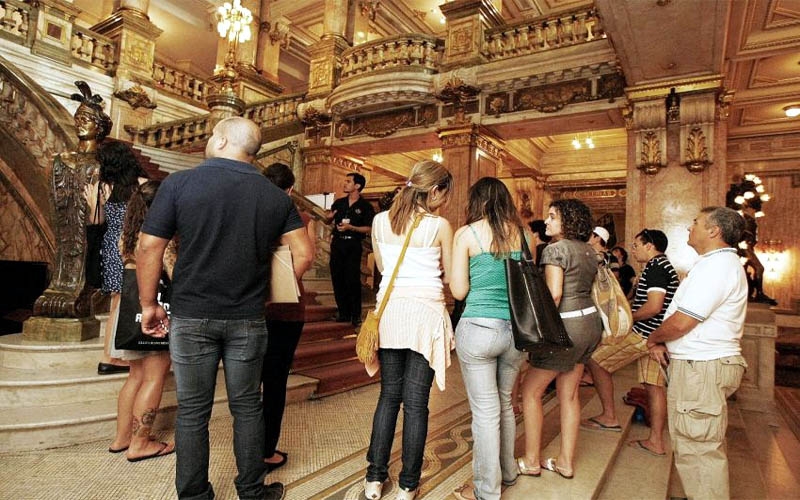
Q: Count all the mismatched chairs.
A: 0